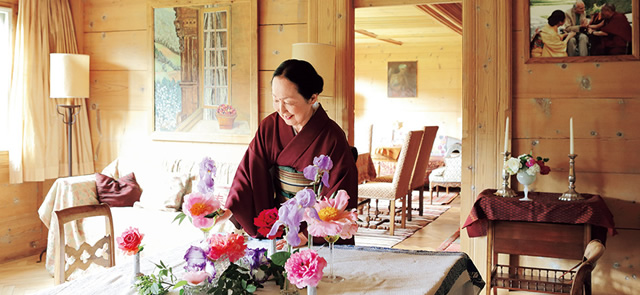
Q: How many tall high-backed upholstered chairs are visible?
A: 2